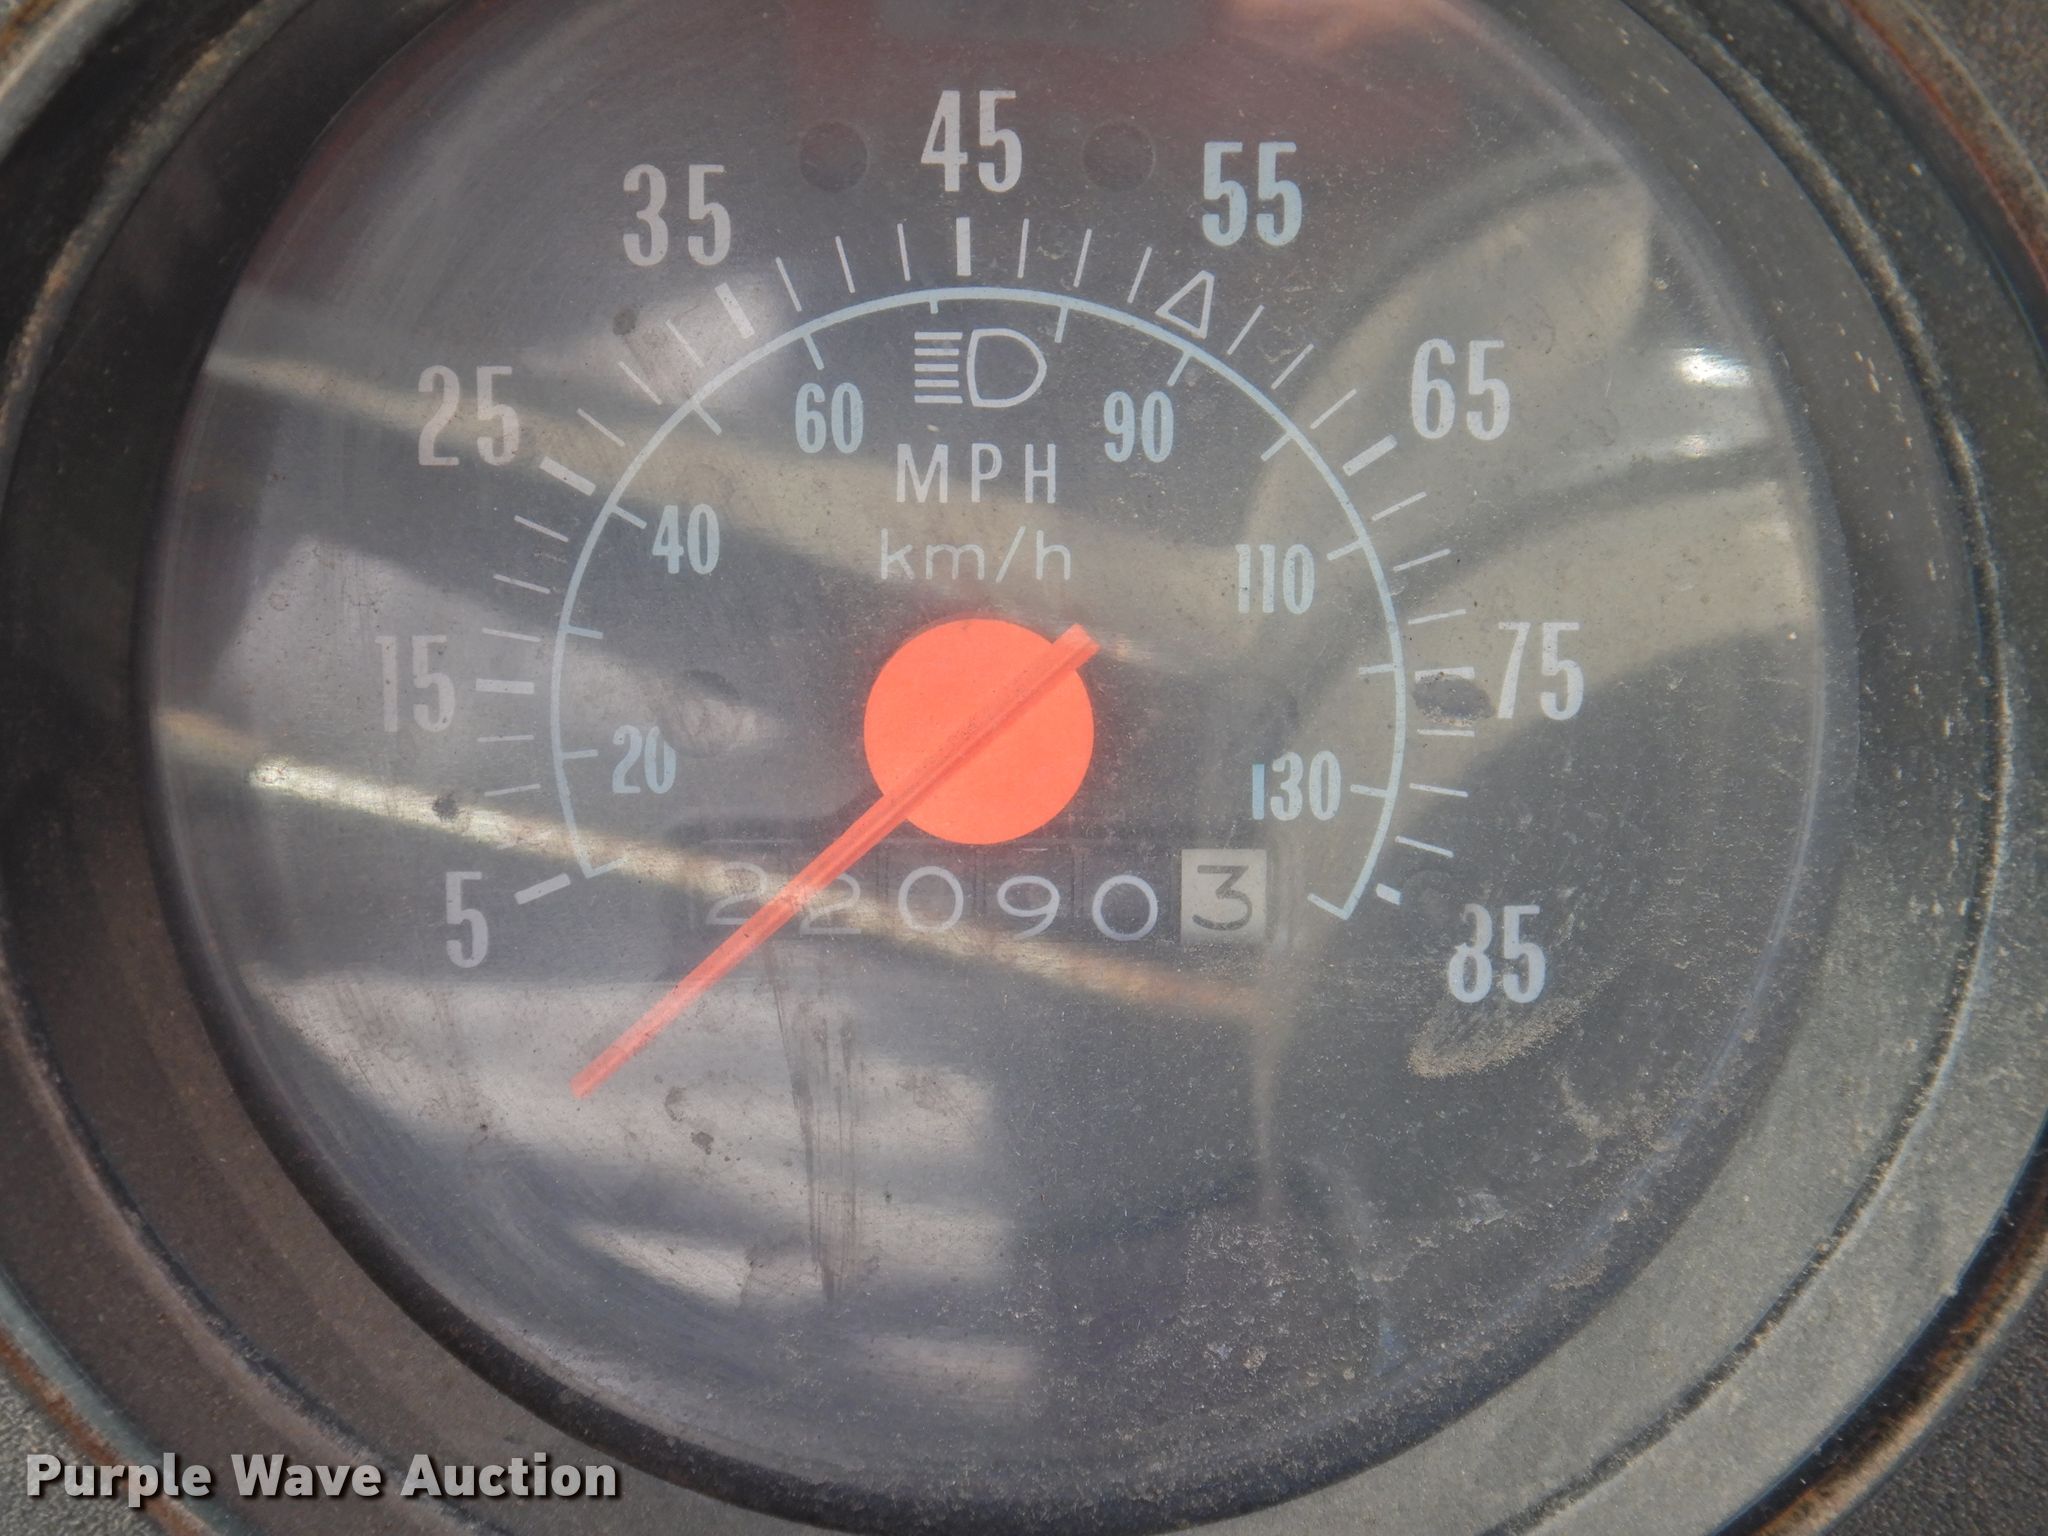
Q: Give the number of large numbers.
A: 9